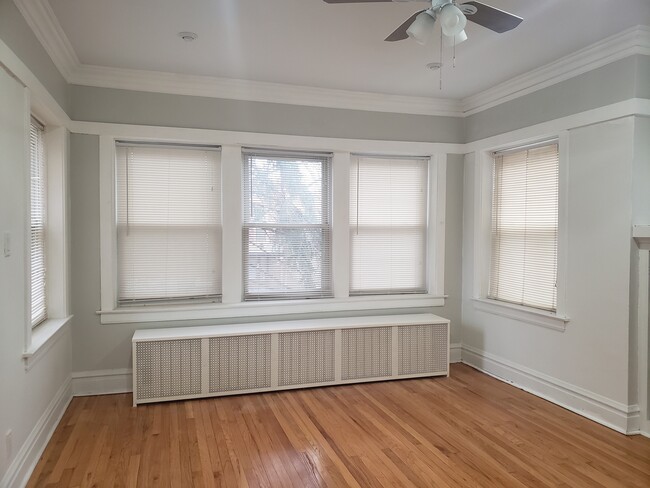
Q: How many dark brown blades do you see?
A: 3